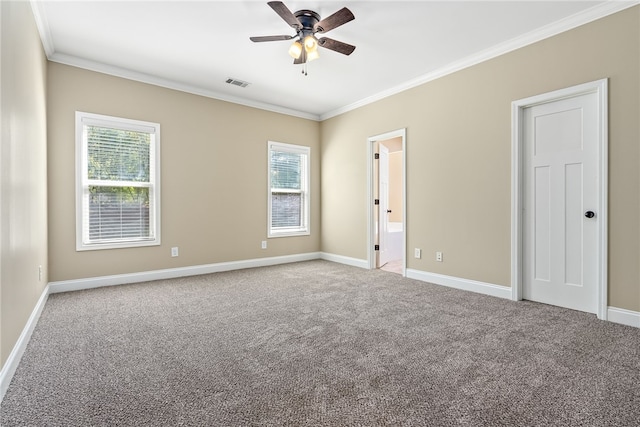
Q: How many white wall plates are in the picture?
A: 5